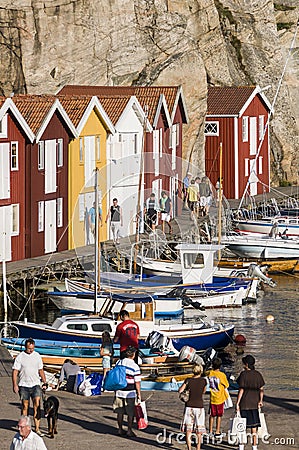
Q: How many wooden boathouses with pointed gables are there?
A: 7